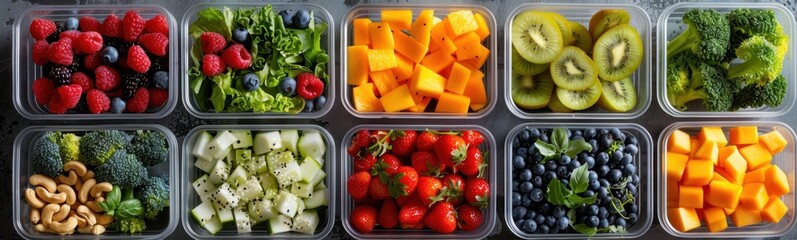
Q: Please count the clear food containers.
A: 10